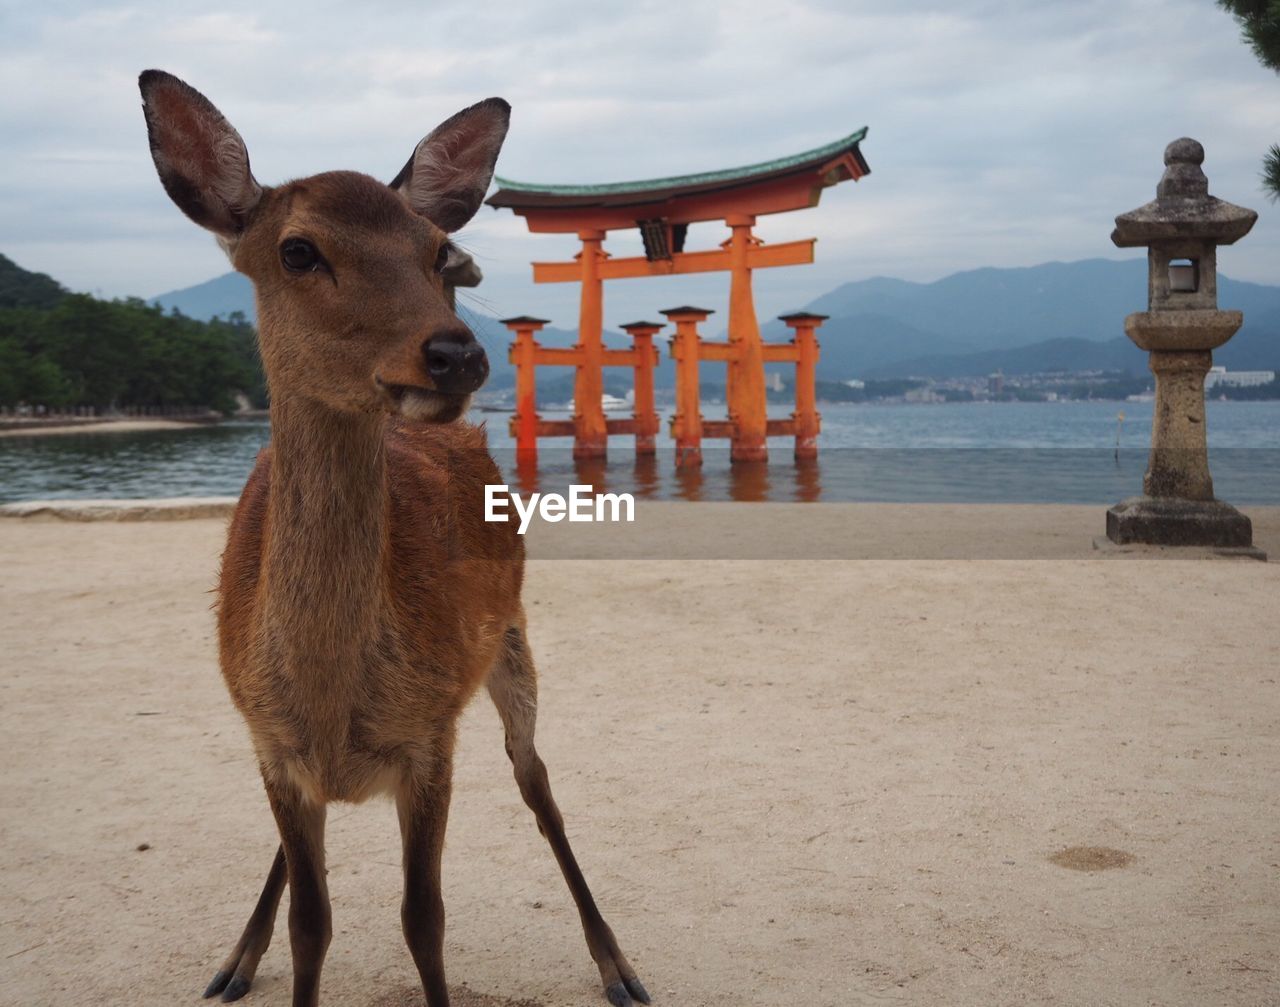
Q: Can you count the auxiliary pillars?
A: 4